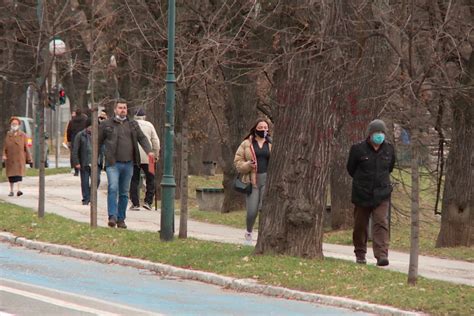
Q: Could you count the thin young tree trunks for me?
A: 4